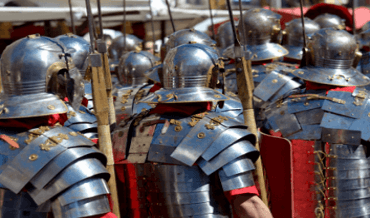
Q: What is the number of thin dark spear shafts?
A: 11